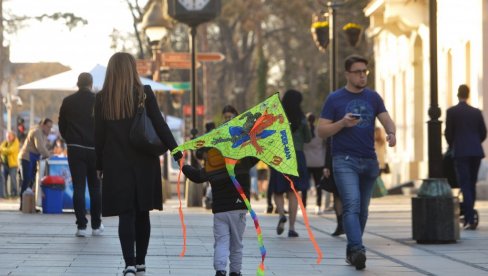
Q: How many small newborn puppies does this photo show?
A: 0